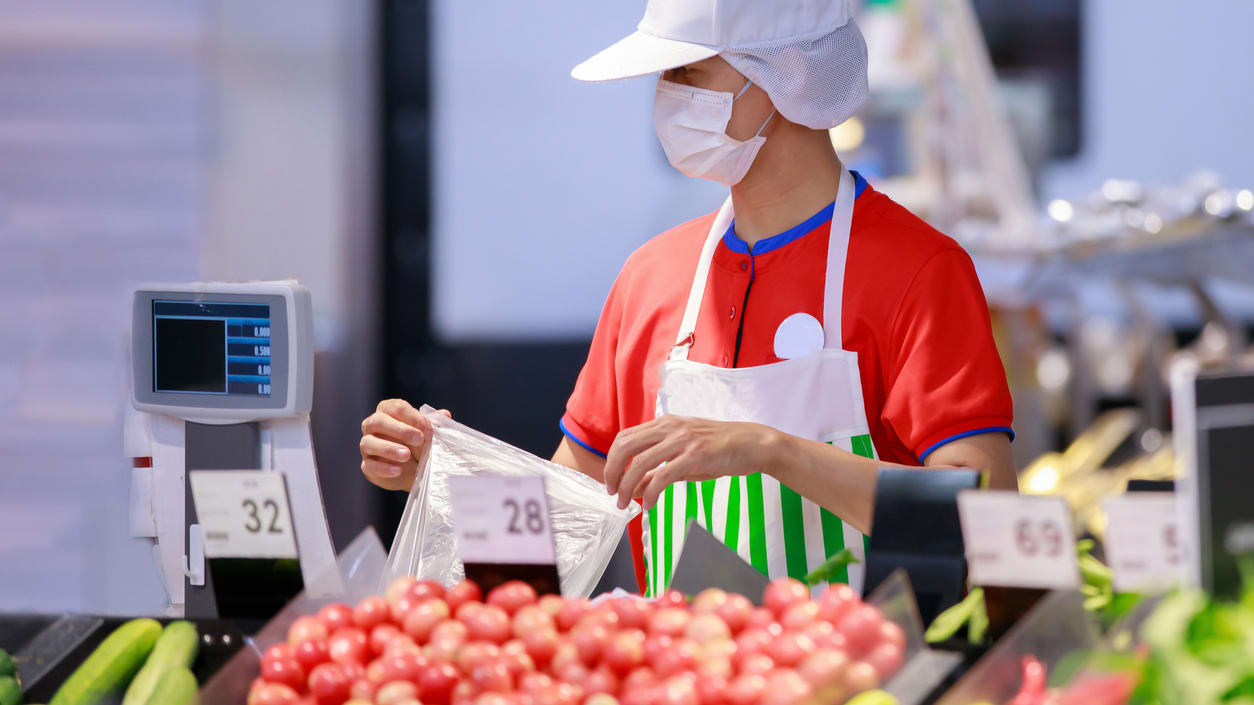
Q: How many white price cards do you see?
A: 4